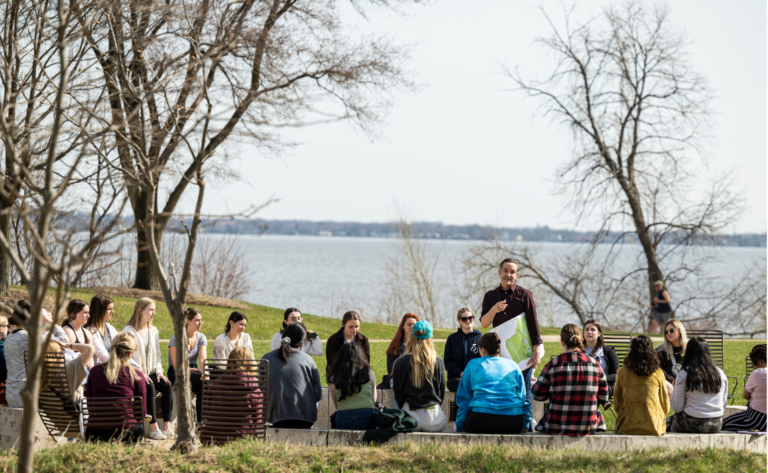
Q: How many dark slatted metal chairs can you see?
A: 6